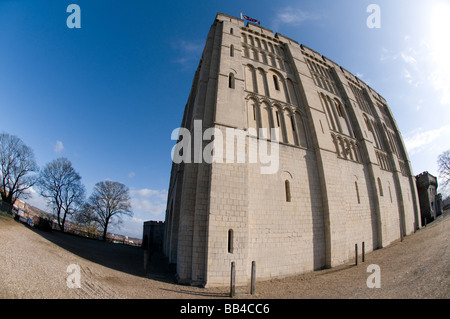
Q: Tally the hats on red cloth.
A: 0